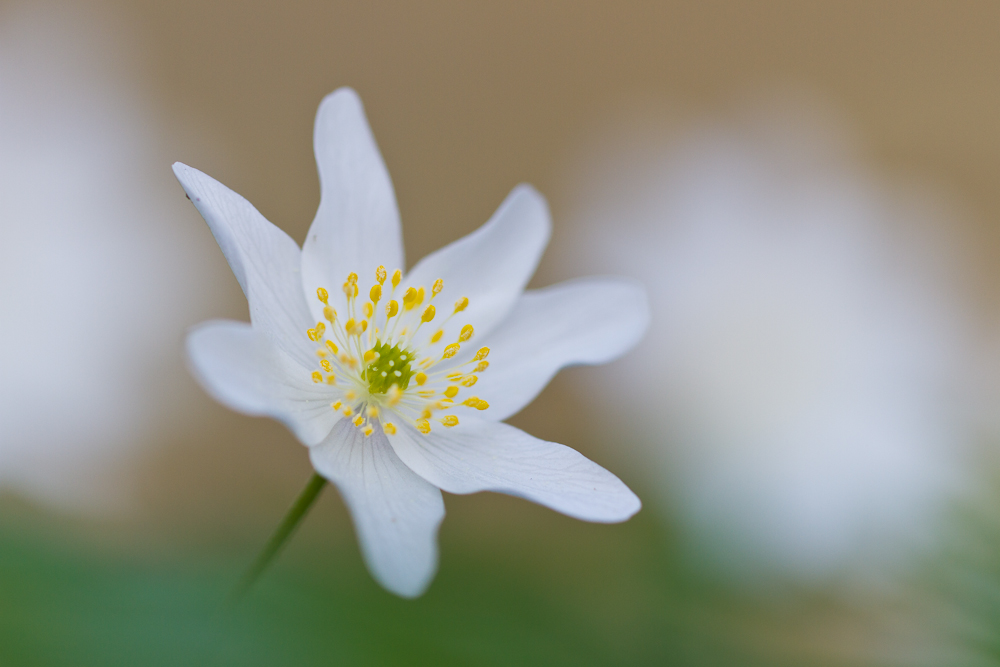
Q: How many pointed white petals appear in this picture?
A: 7